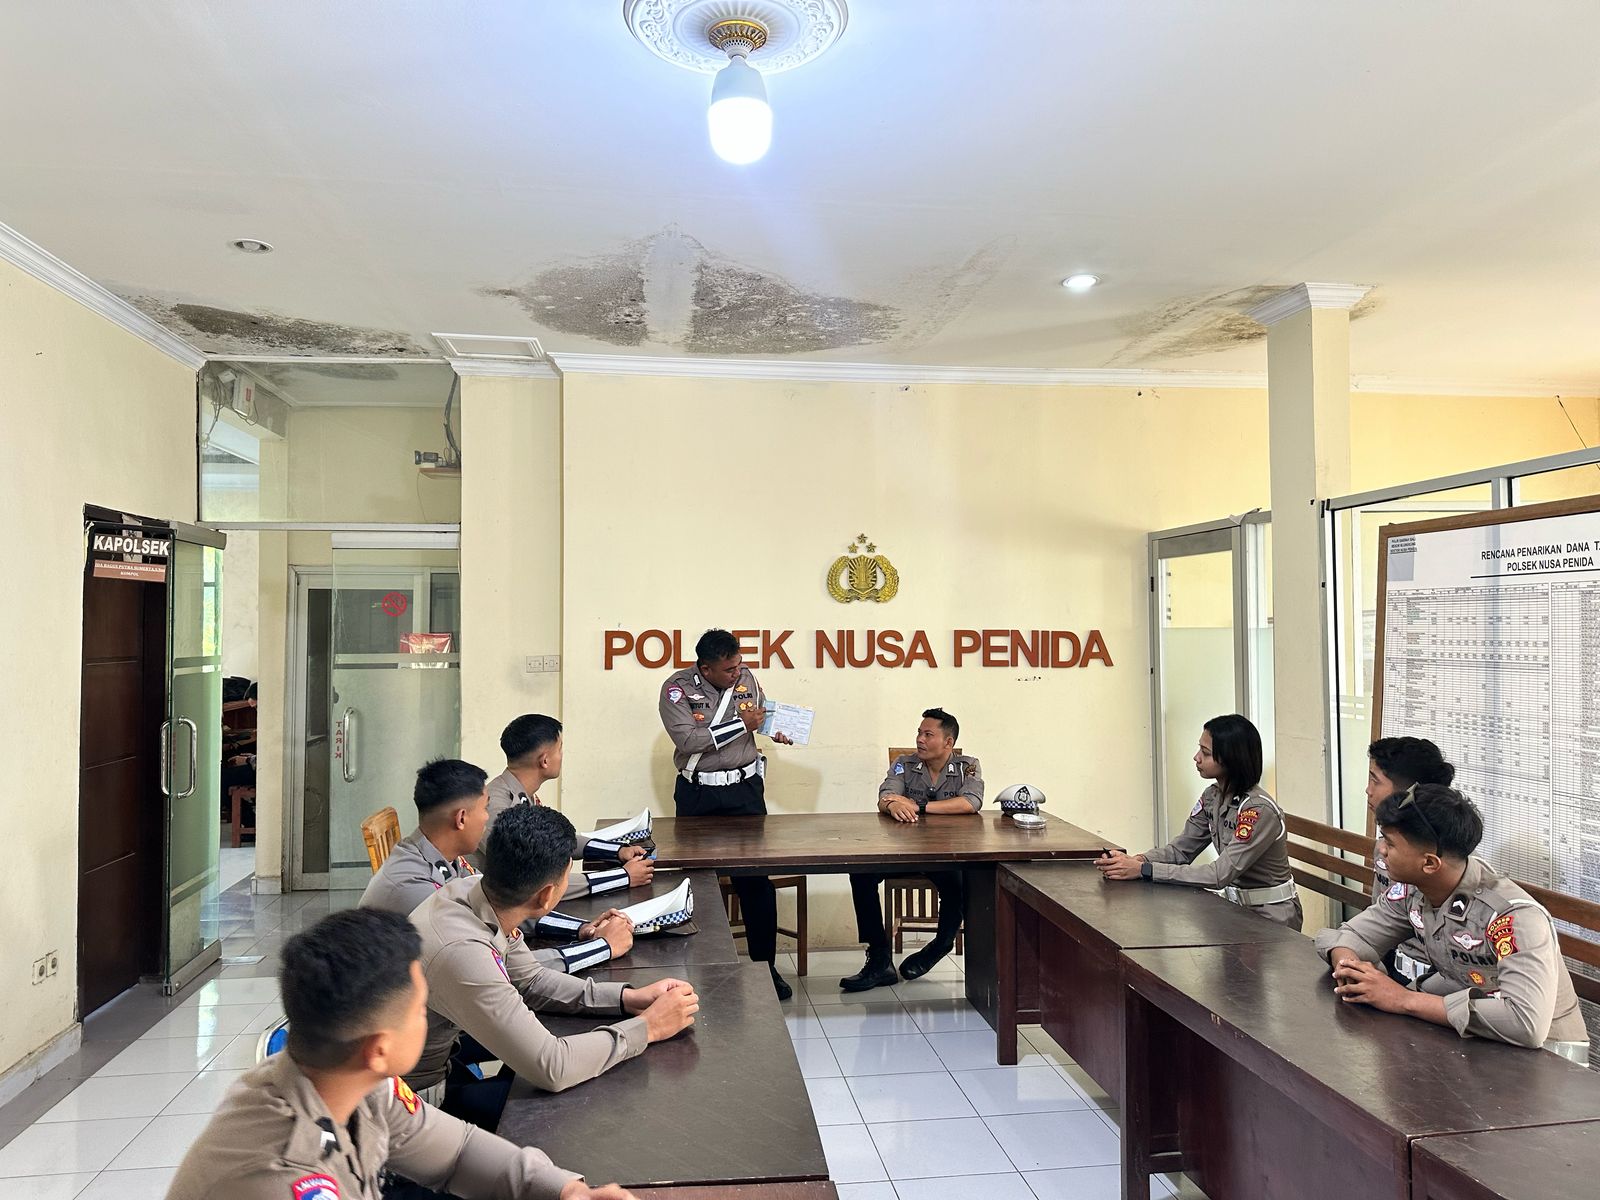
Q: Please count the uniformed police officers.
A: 9